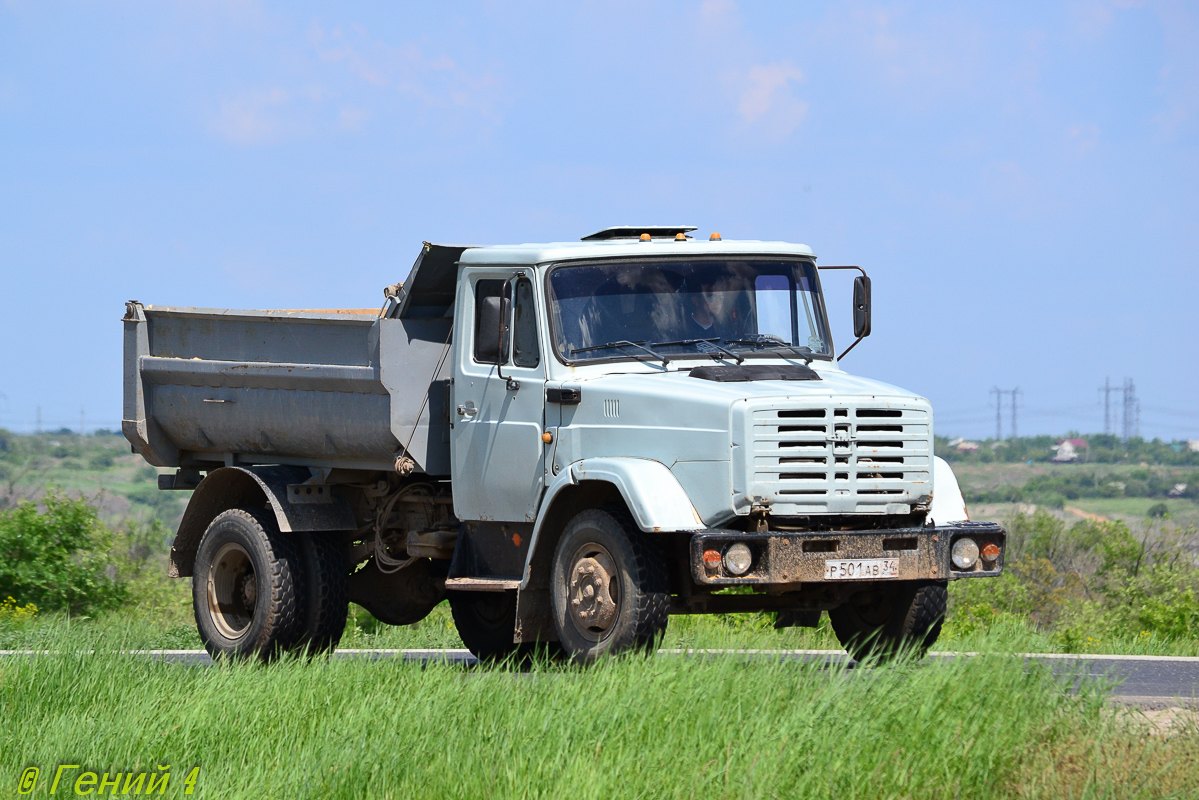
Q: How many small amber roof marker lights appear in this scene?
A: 3